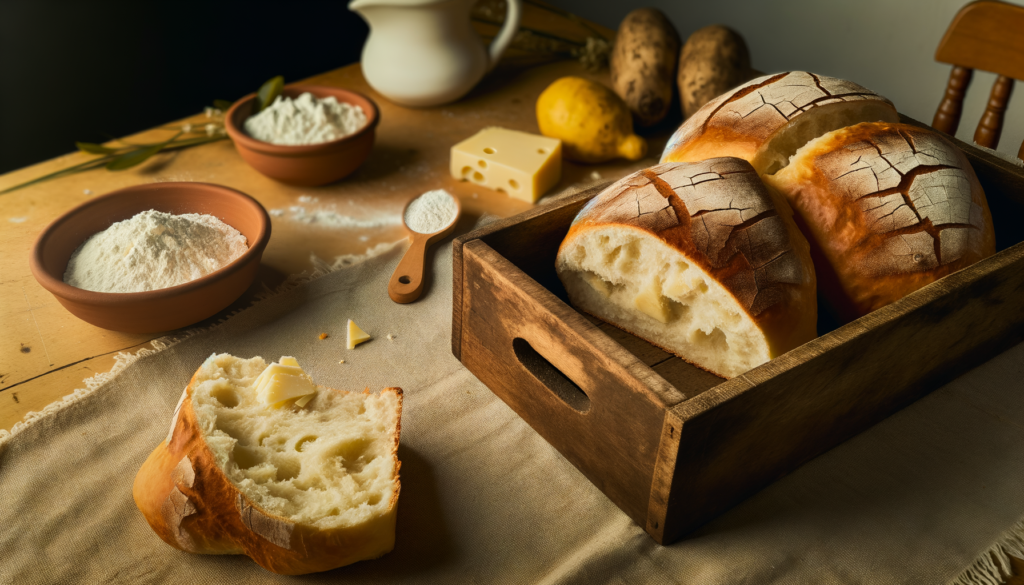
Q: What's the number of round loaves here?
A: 3